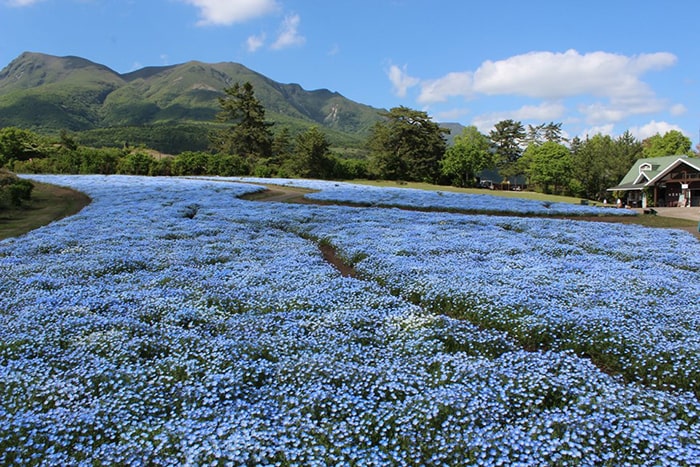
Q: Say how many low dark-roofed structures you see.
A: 1